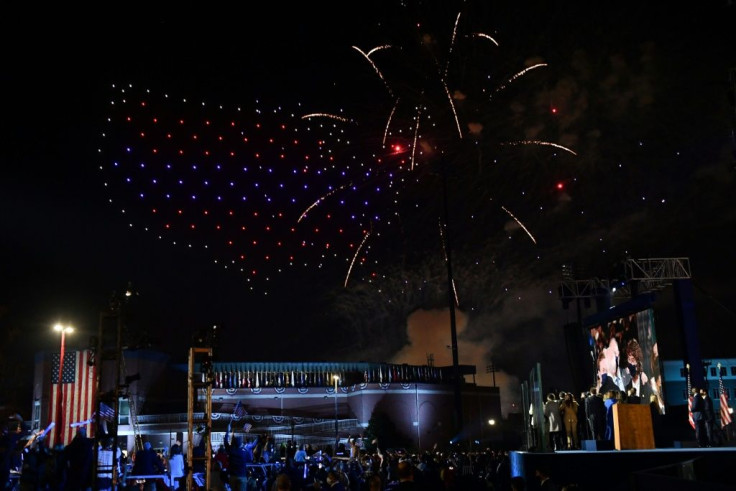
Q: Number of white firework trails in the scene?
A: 14